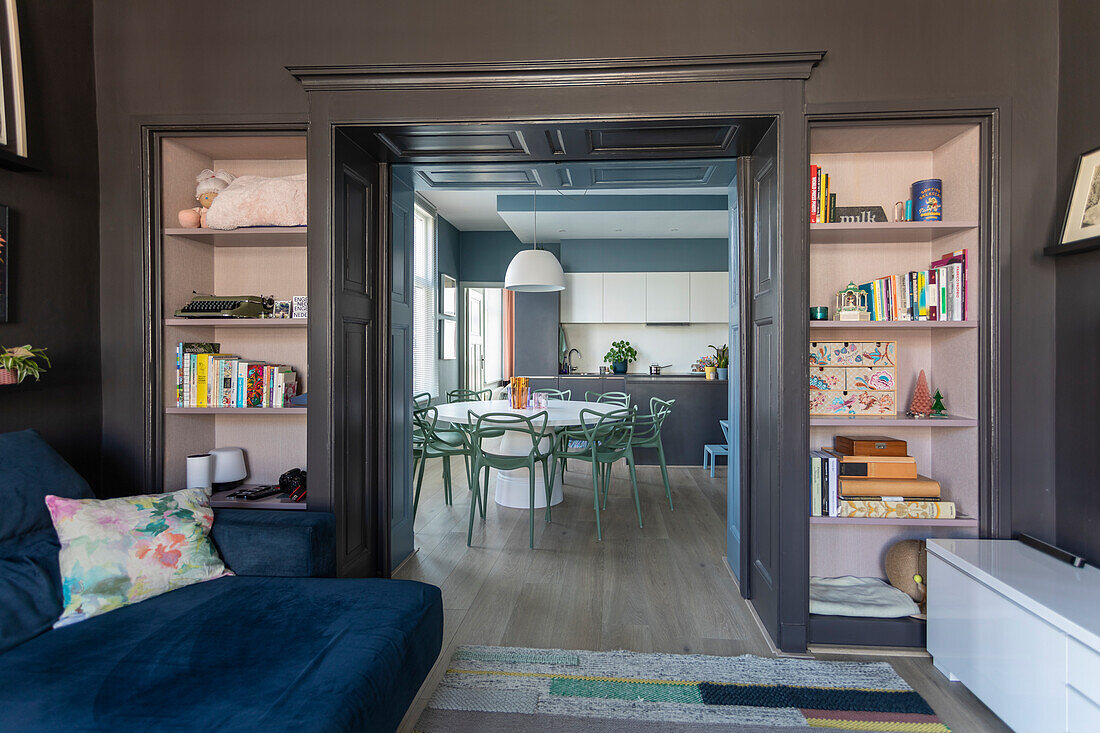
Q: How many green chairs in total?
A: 8